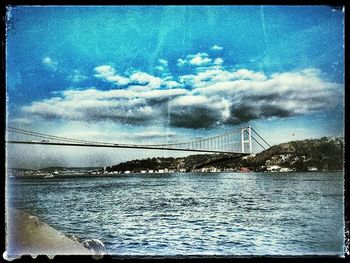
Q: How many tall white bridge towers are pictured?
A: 1